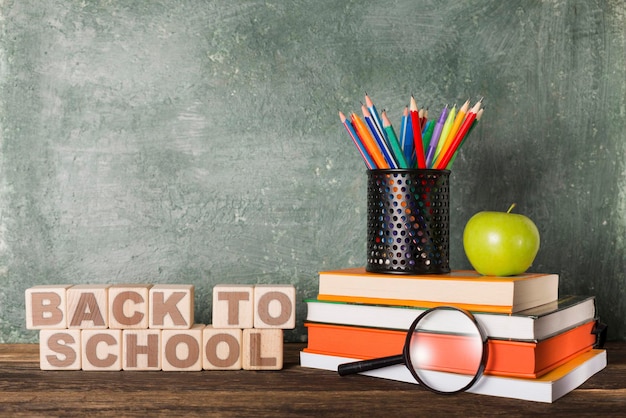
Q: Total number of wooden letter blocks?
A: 12